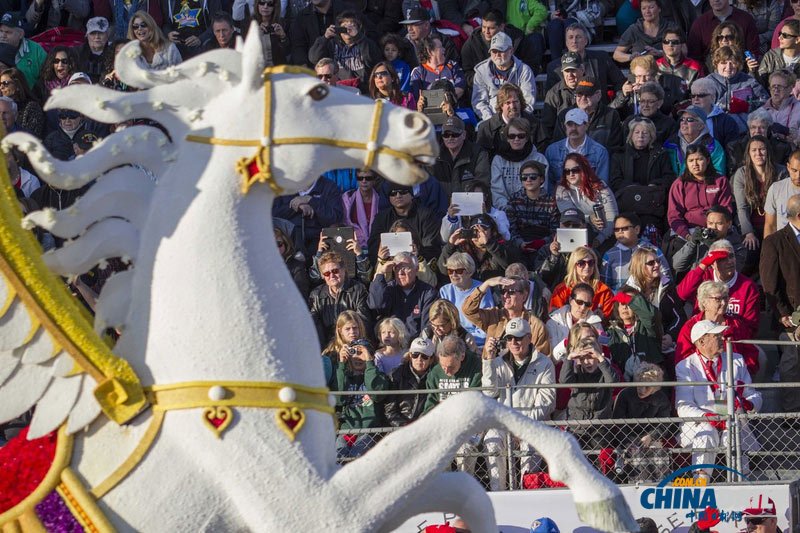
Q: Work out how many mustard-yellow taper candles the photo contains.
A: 0